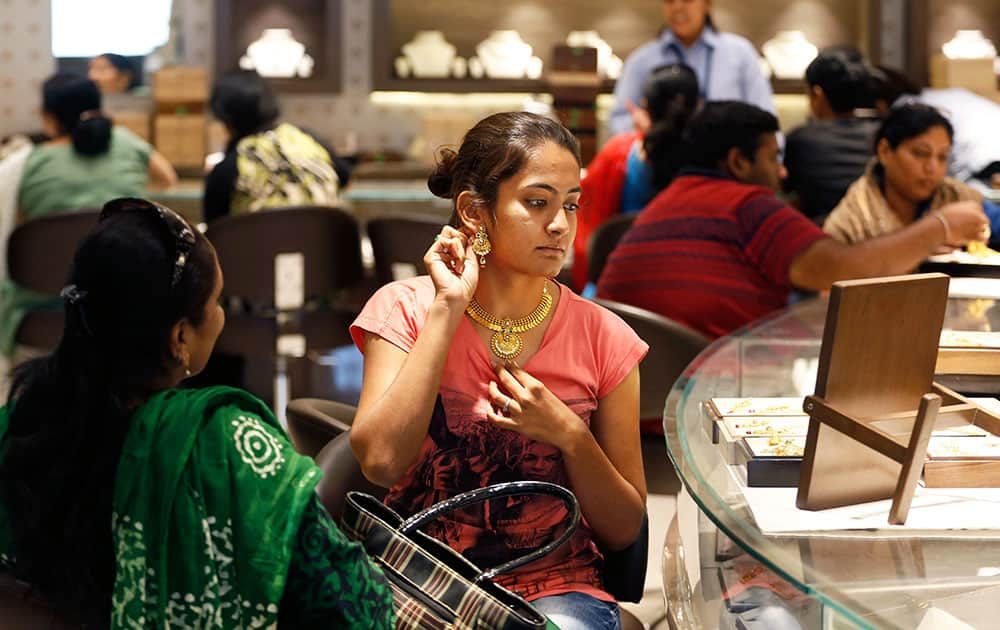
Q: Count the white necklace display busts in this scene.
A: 6